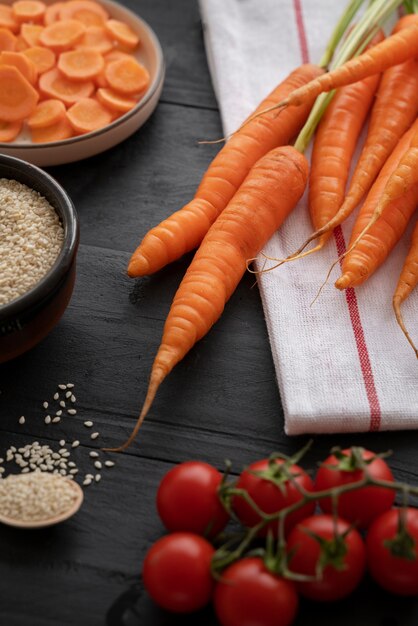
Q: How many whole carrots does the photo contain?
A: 8